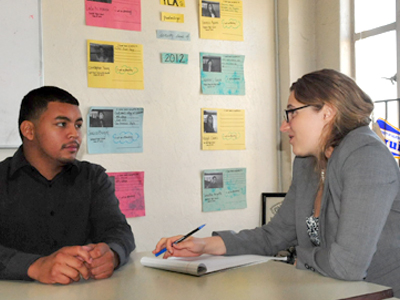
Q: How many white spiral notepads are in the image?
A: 1